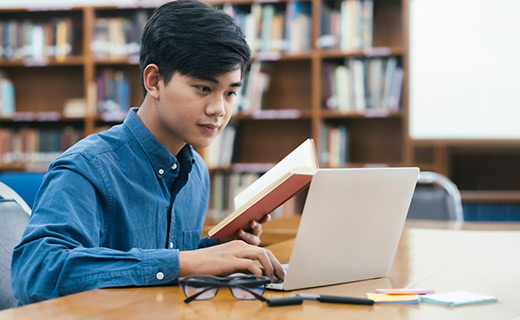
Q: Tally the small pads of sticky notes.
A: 3